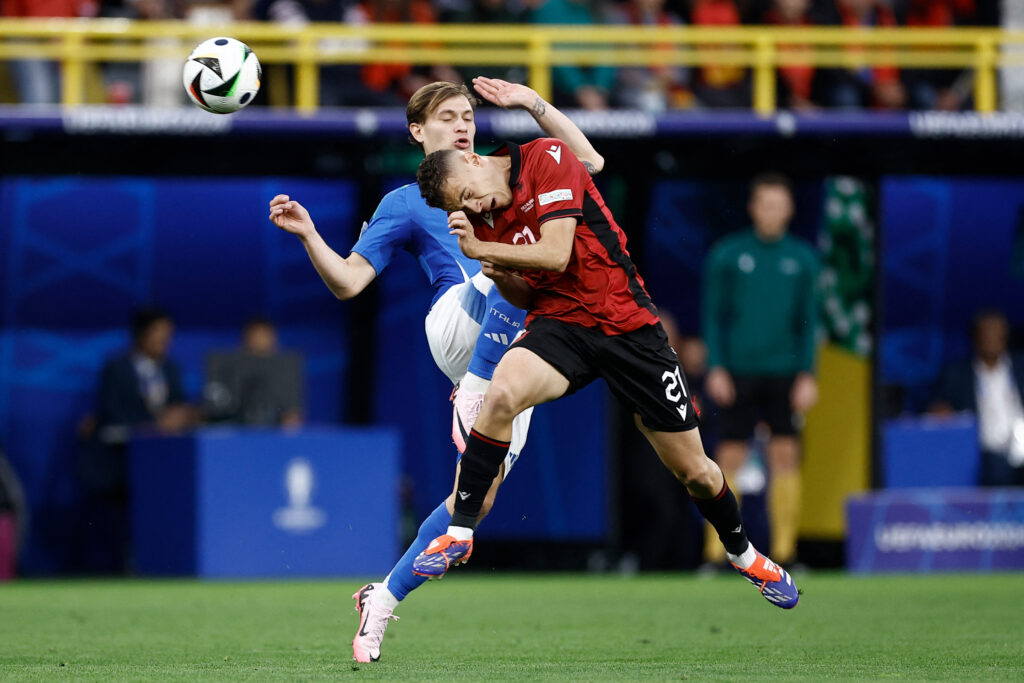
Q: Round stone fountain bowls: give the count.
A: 0